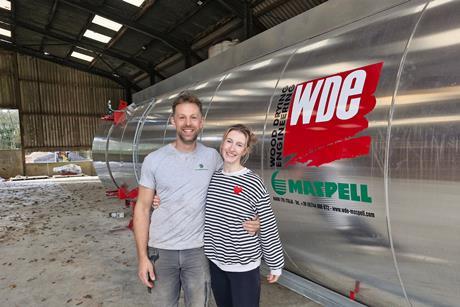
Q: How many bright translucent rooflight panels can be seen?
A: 6